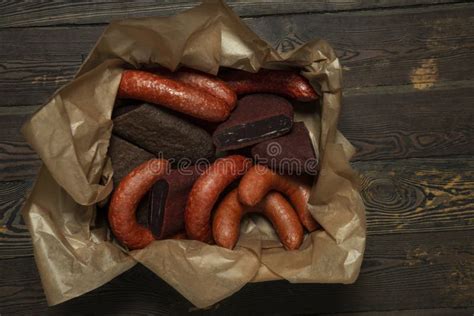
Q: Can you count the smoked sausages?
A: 7